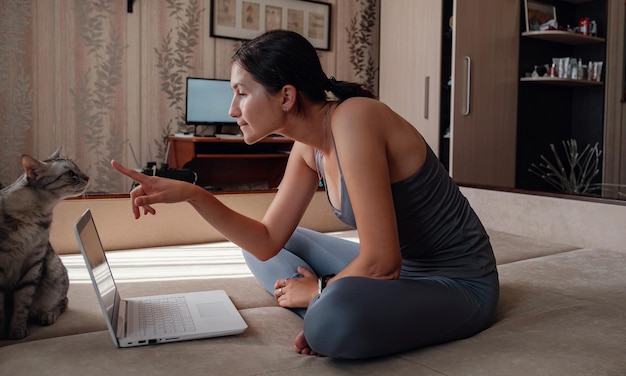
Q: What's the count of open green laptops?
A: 0